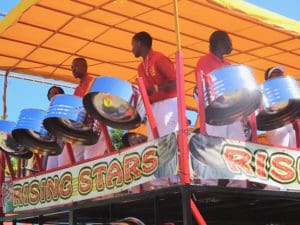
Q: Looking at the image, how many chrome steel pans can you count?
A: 6